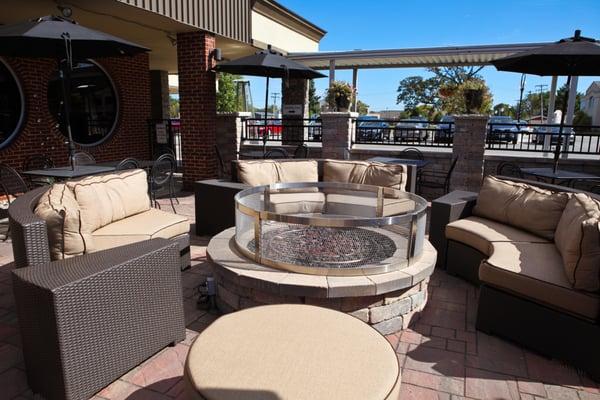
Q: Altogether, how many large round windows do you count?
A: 2